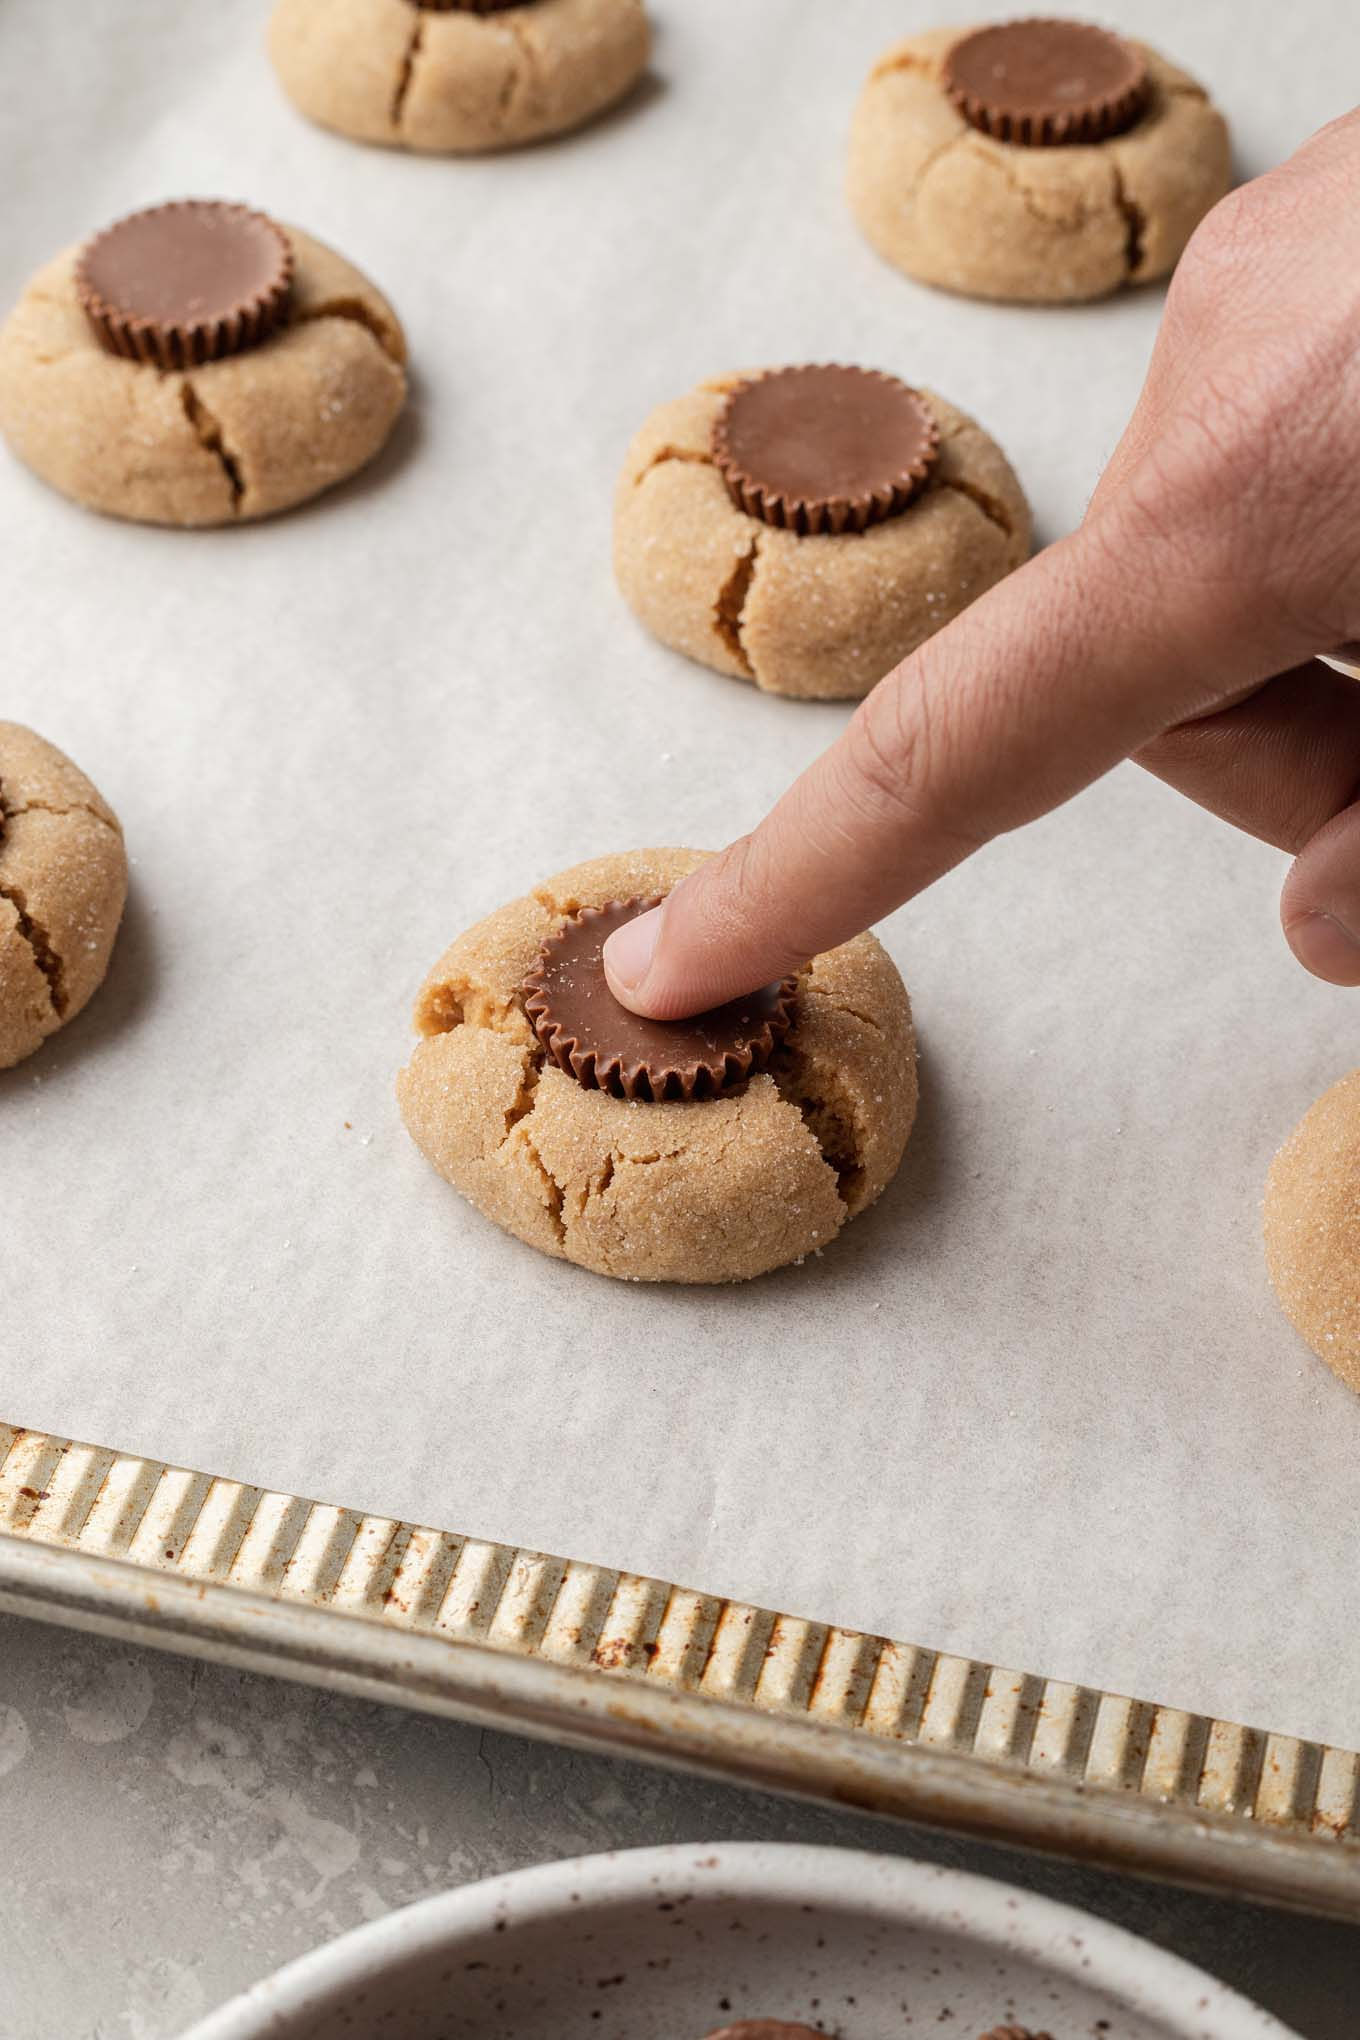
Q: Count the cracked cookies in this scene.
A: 6